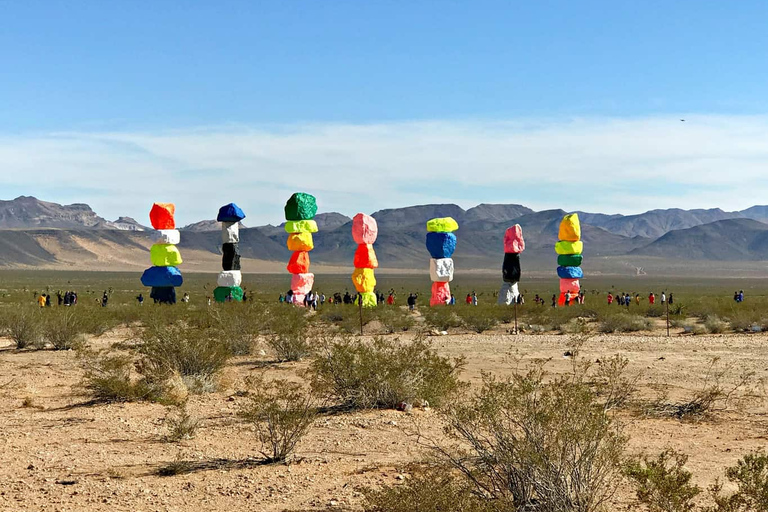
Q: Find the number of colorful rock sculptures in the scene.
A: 7